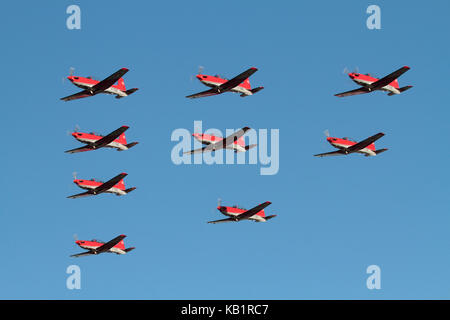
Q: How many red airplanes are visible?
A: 9